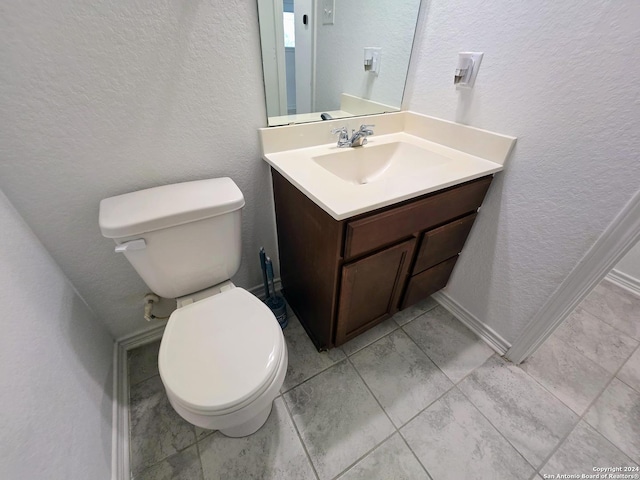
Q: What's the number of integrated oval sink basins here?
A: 1